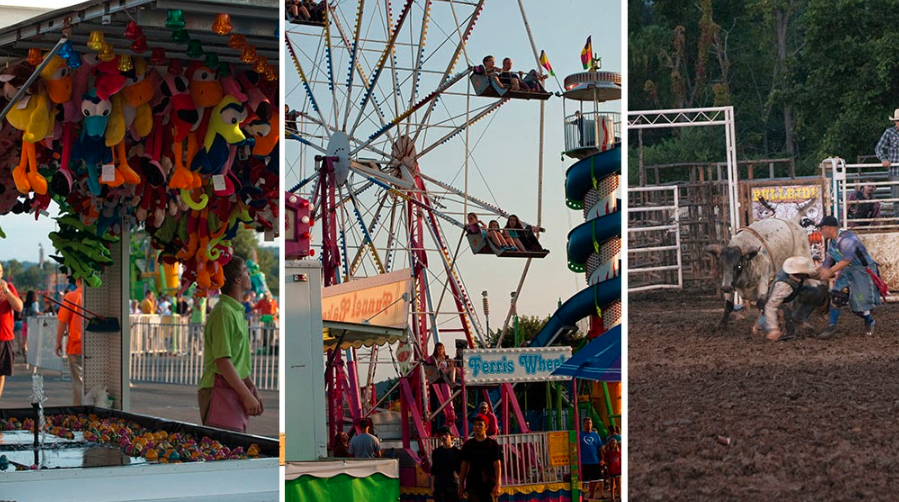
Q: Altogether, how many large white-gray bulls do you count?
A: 1